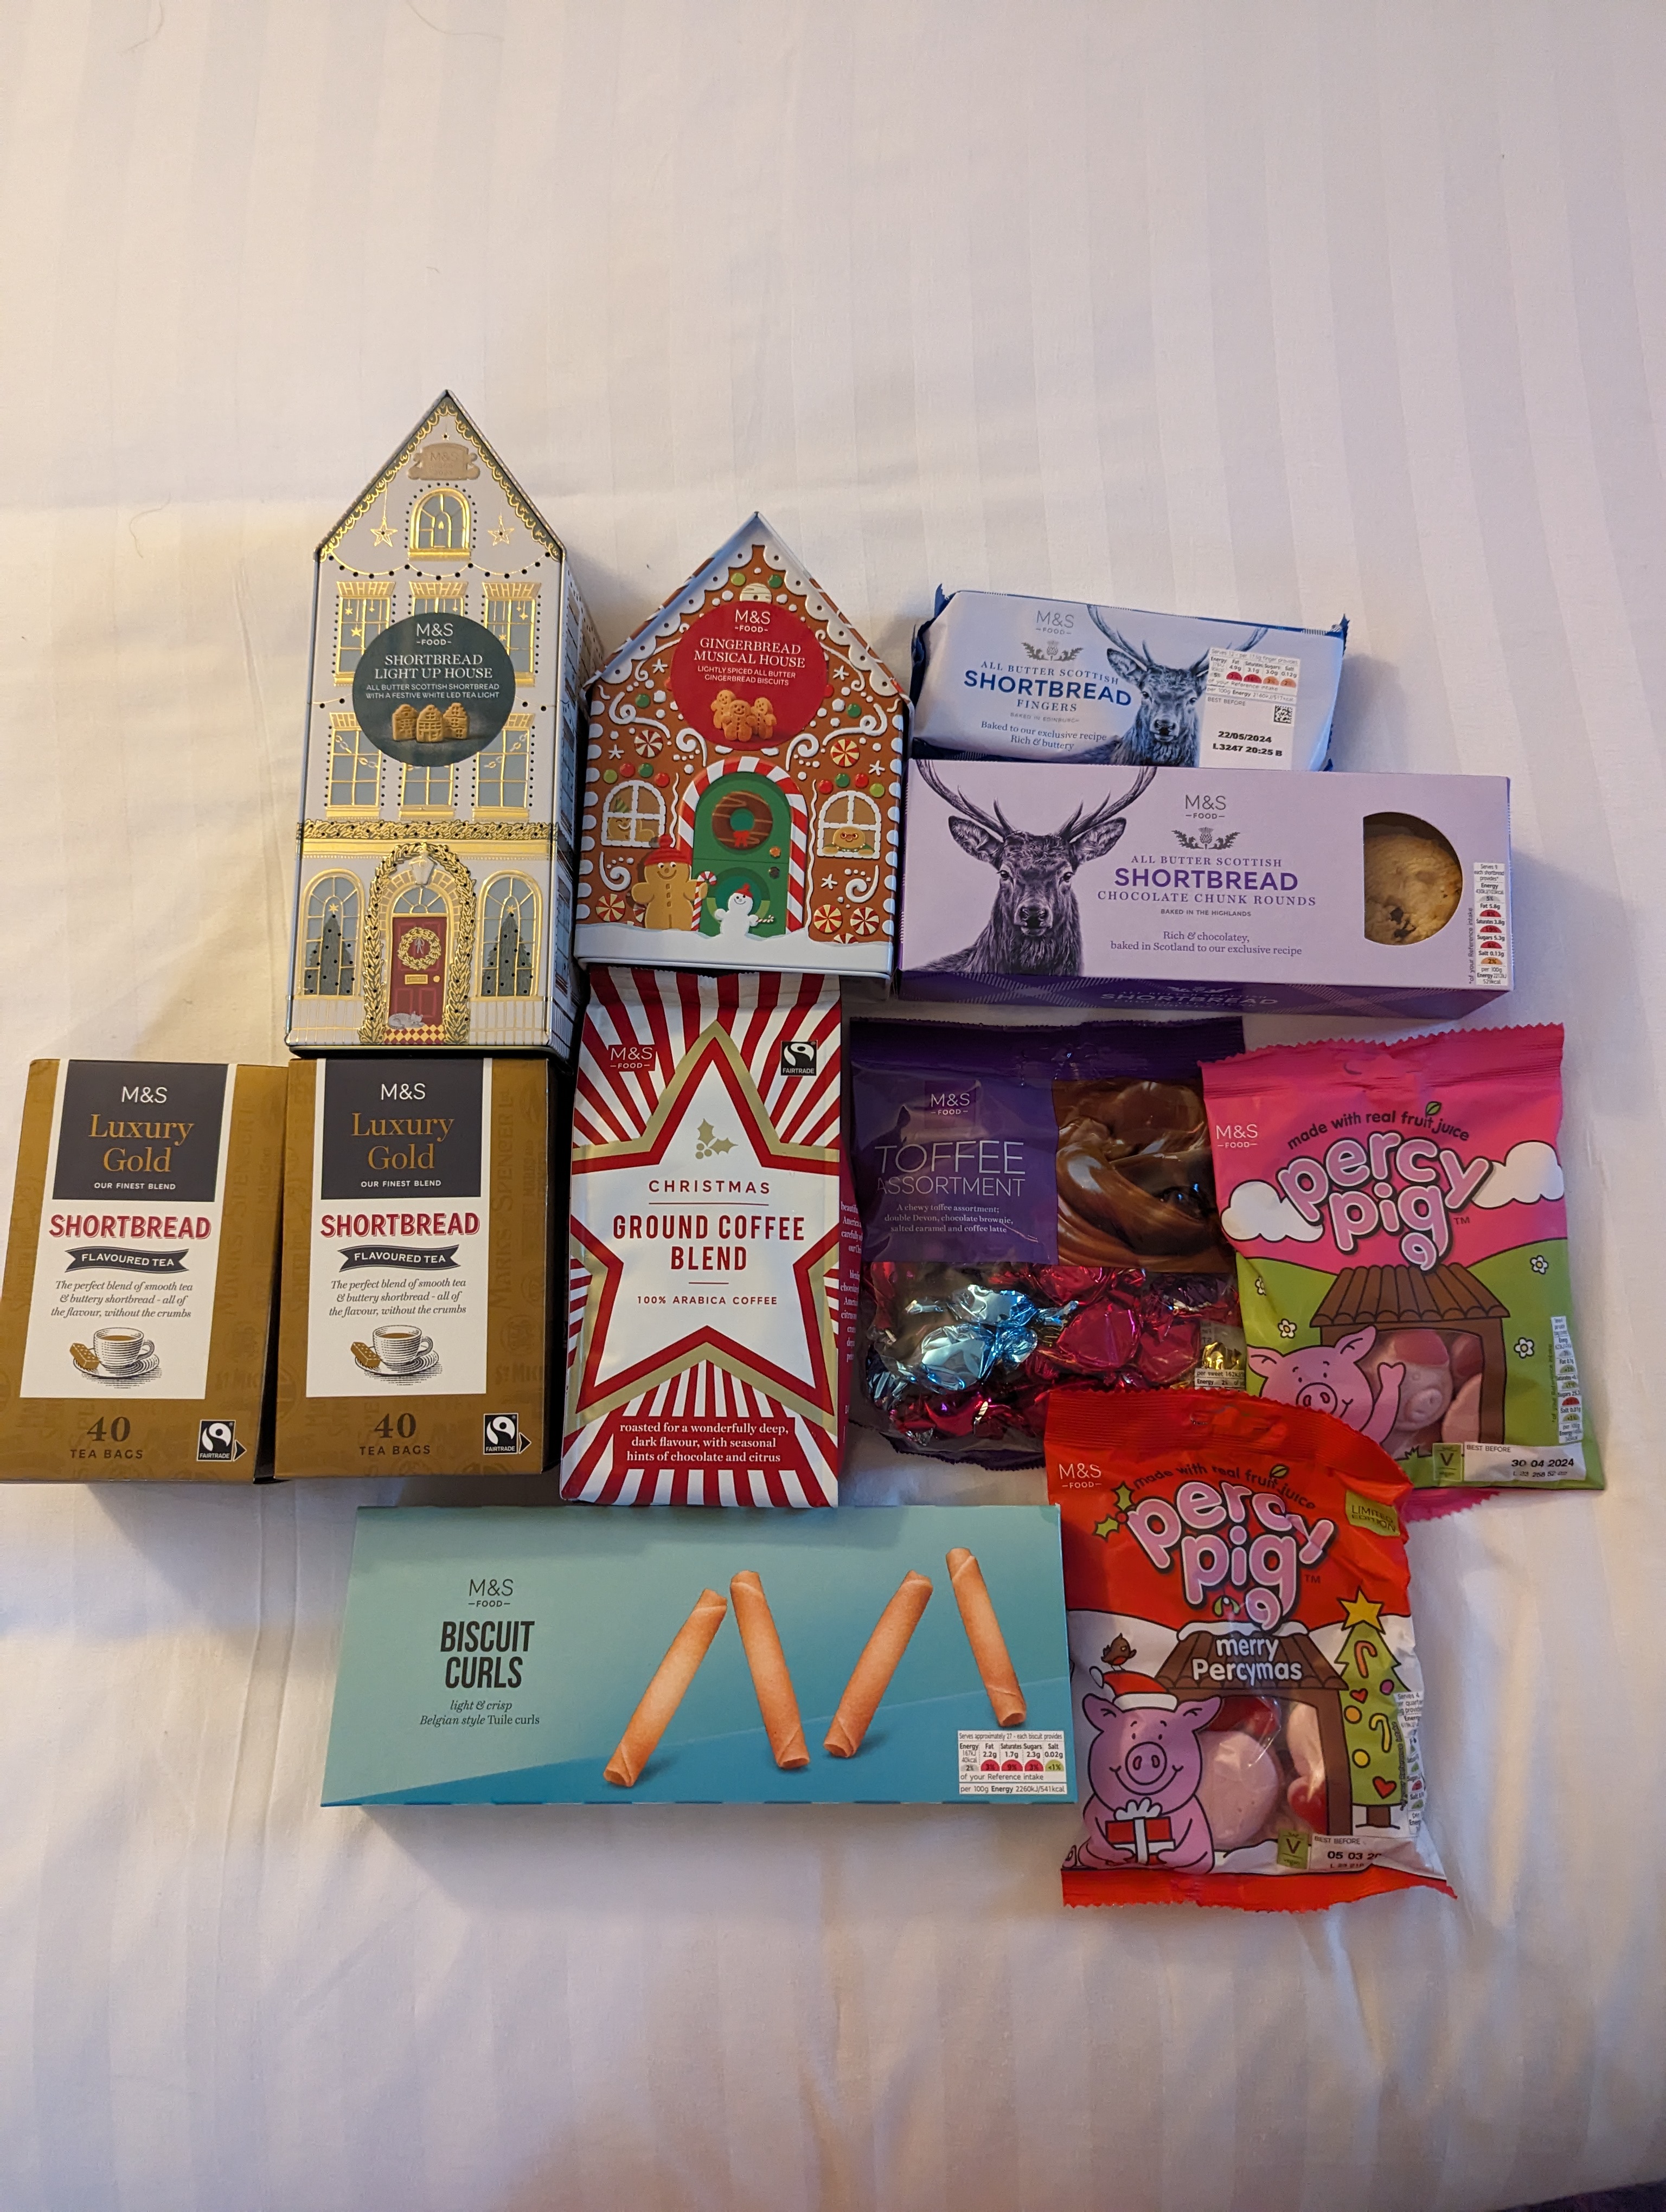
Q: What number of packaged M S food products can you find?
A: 11